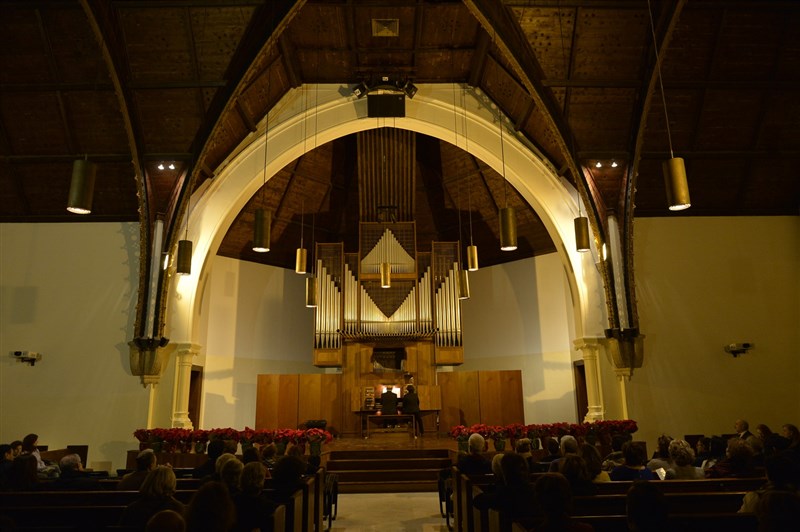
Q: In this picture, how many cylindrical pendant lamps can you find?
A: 11